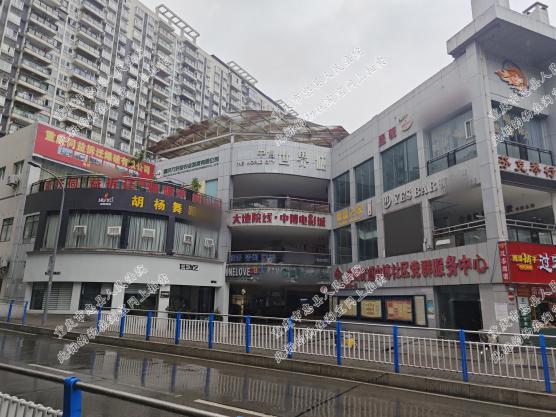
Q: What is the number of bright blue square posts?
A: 14